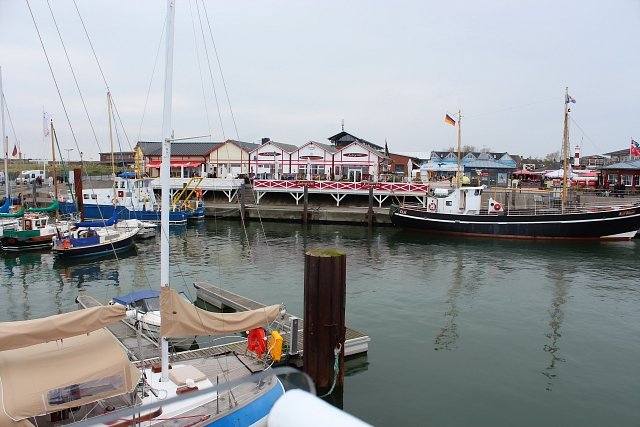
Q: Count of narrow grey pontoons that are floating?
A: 2